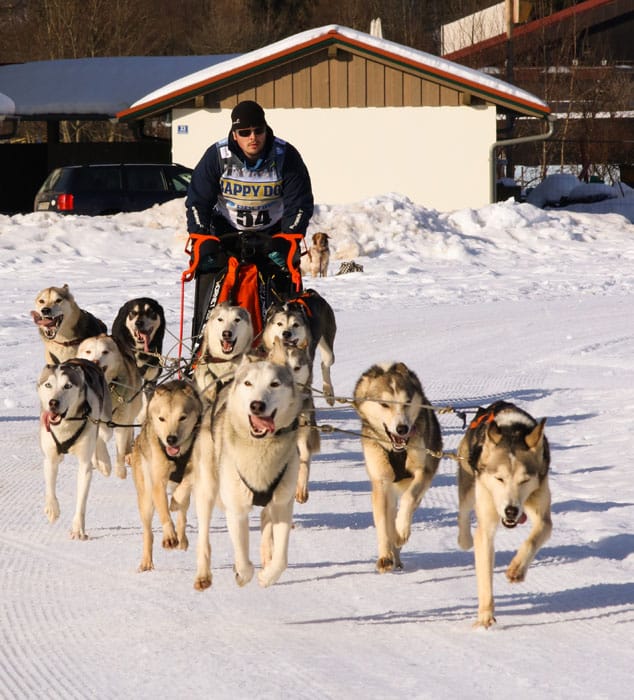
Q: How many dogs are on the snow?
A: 12